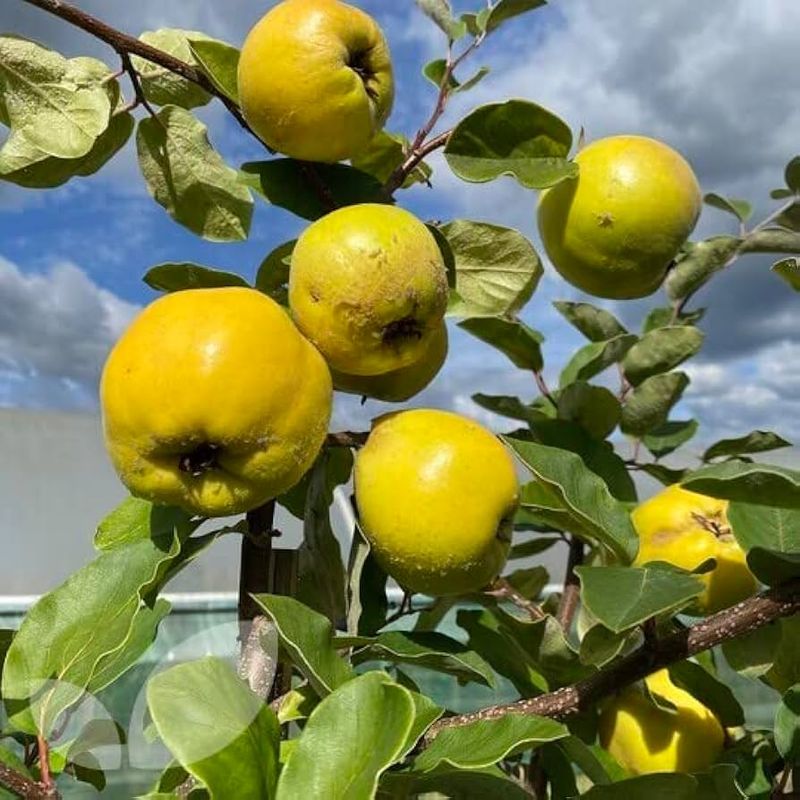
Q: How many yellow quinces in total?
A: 8